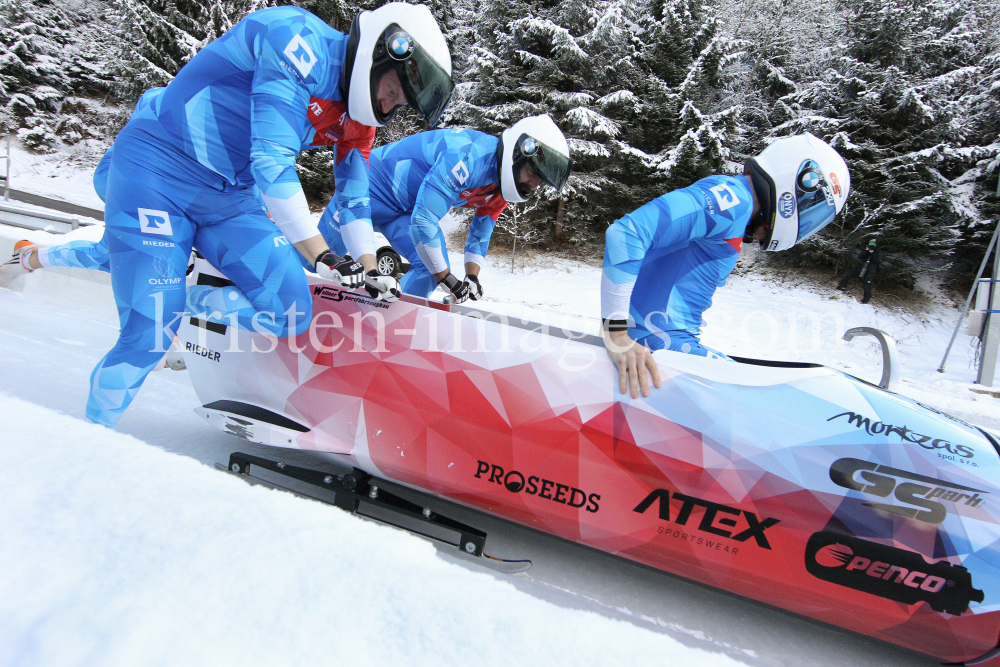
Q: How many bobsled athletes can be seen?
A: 4